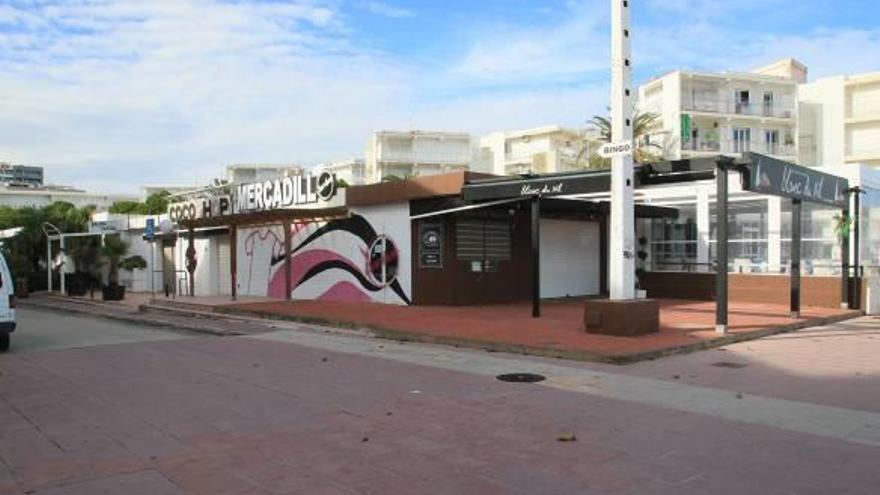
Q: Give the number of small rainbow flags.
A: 0